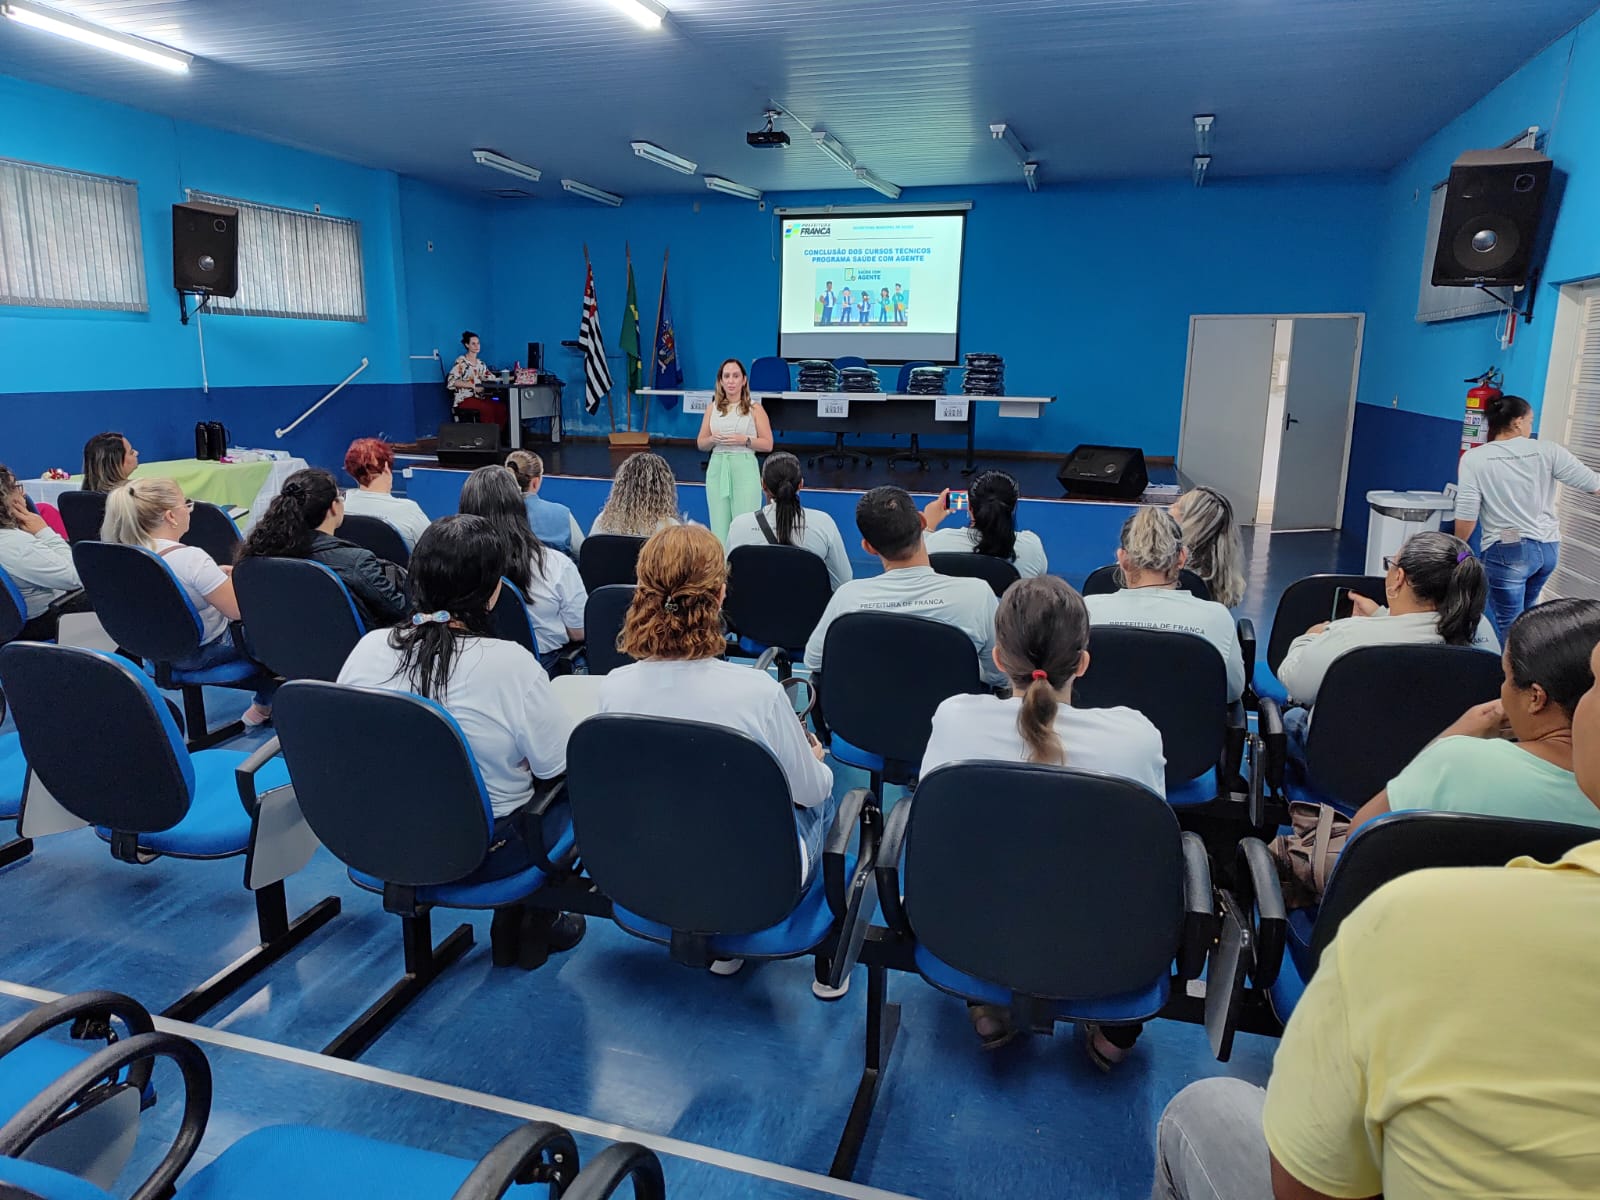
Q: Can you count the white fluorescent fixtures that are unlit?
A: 10